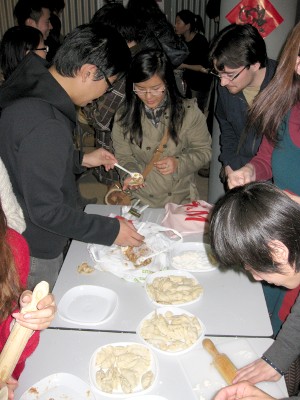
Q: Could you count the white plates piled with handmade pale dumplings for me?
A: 3